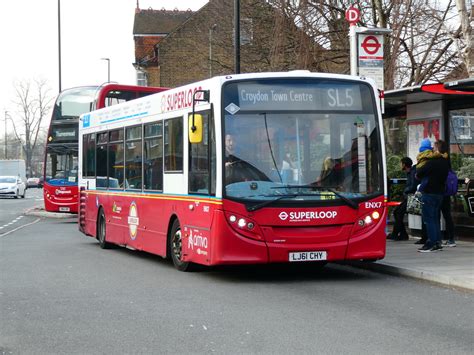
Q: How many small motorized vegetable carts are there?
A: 0